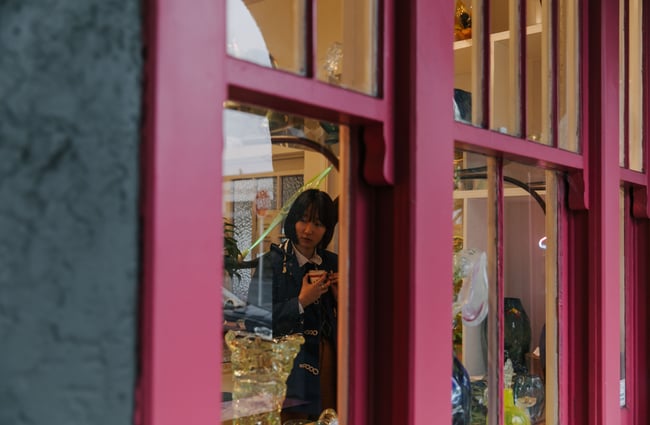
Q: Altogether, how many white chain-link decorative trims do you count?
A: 2